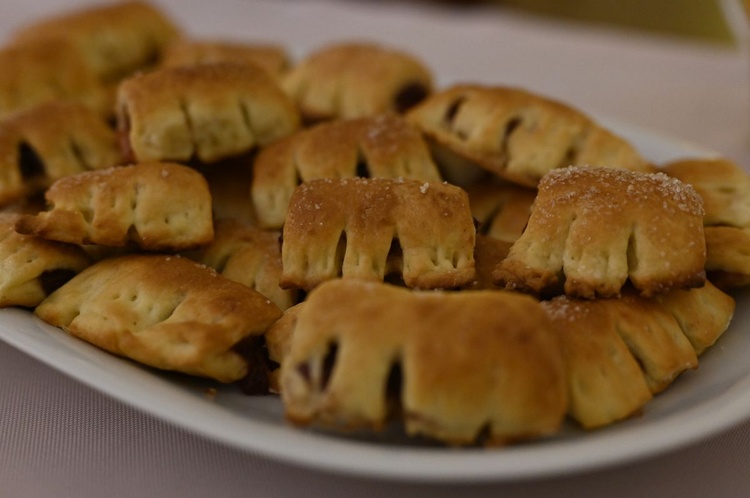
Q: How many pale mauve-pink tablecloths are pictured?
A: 1